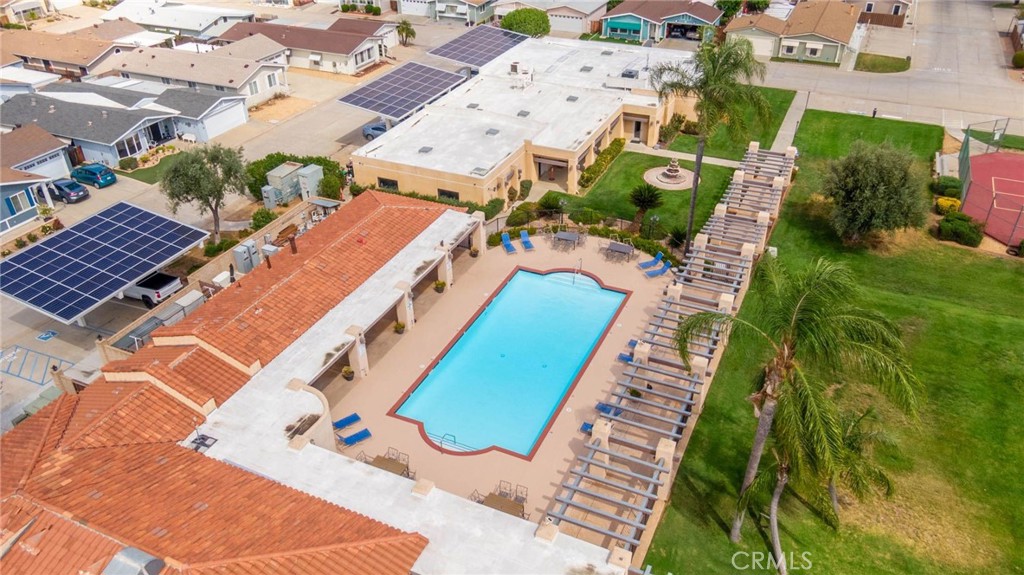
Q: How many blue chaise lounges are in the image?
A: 10